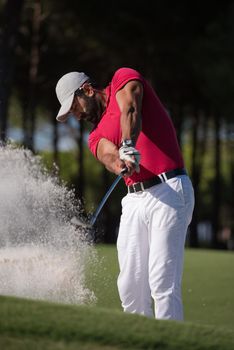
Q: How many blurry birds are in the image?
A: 0